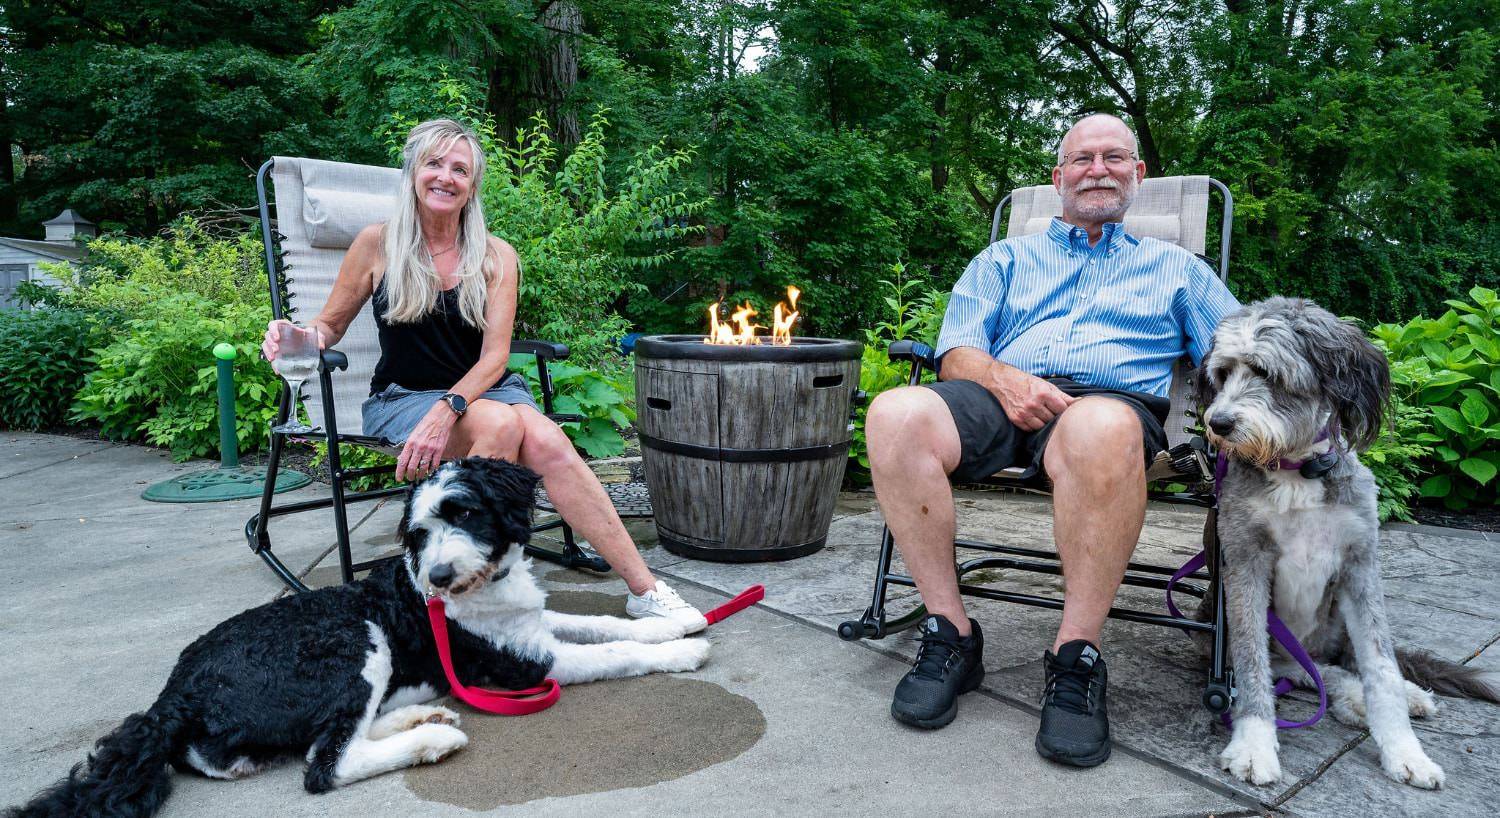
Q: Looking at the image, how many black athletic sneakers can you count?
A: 2